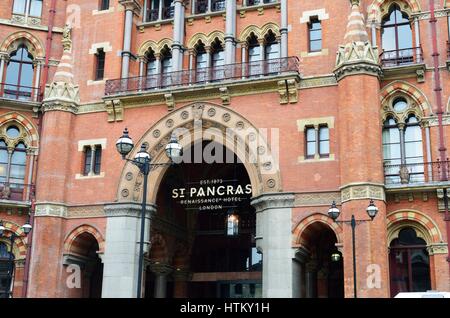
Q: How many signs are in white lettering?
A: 1